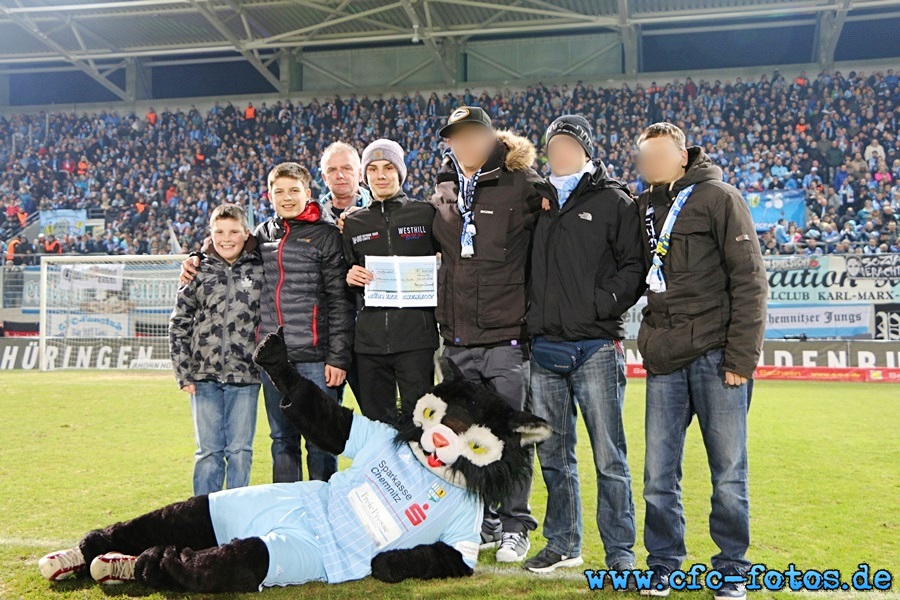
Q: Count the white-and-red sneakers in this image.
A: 2